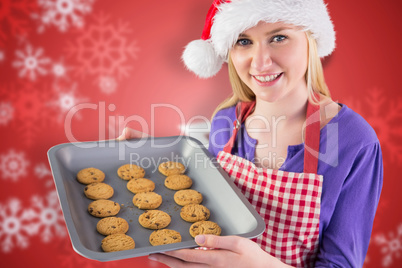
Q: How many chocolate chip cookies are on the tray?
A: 15